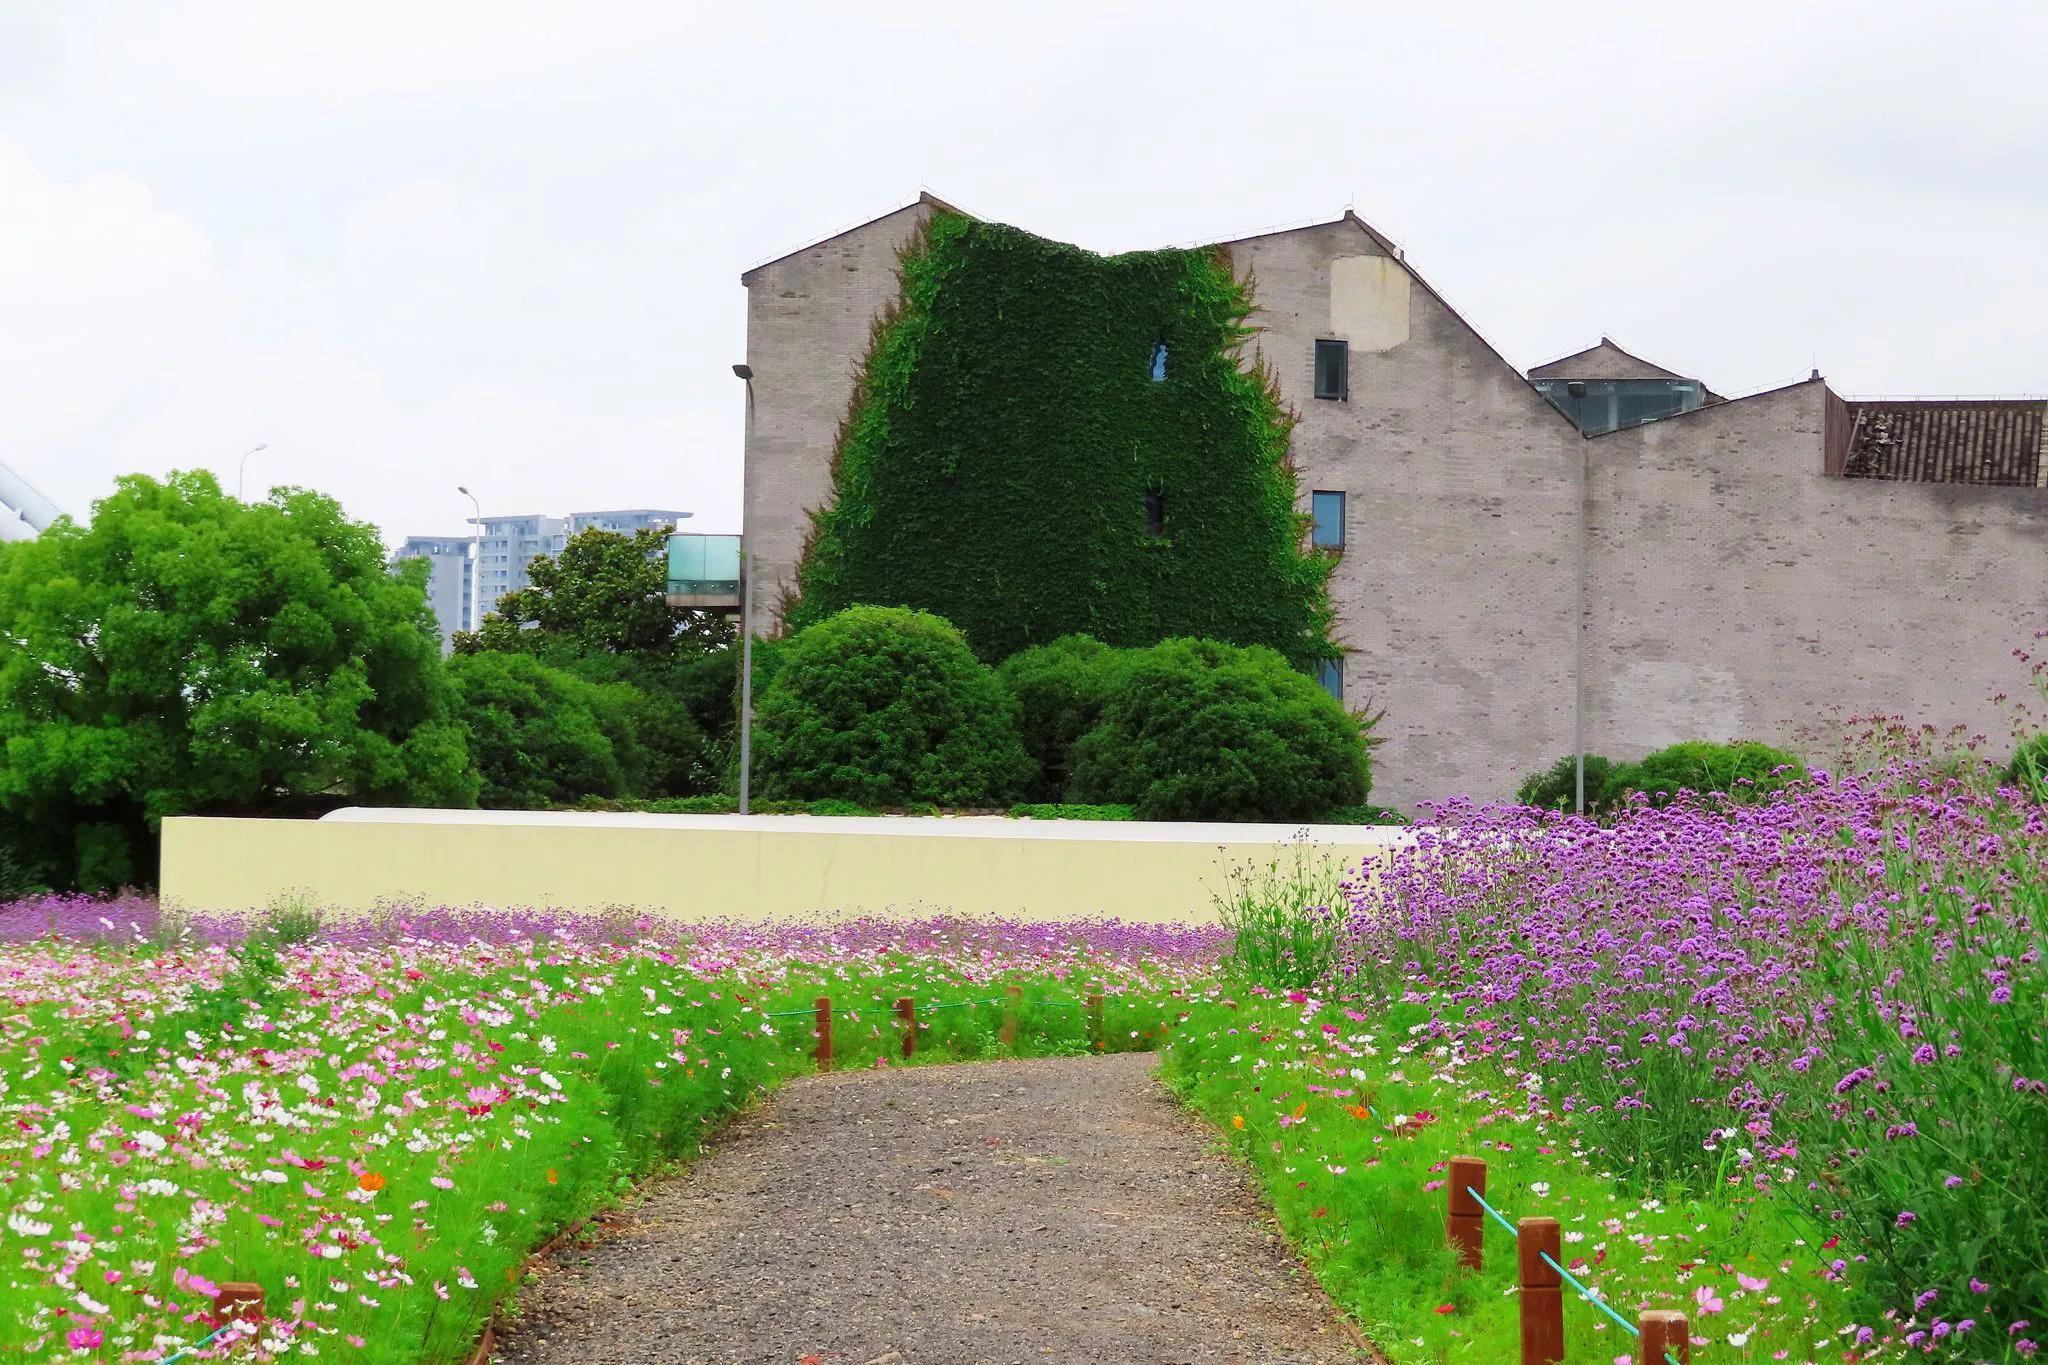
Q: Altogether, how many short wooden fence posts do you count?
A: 8